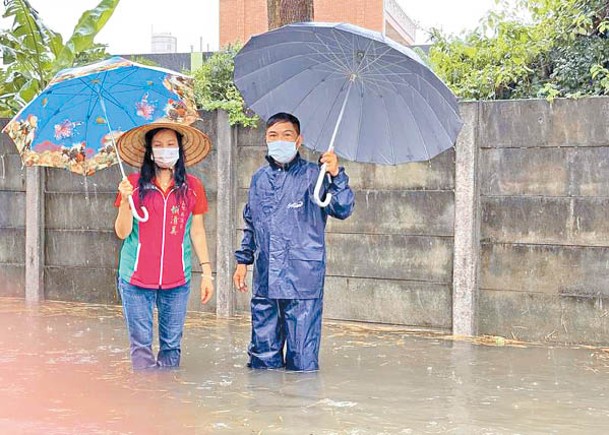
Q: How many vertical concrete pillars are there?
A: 3